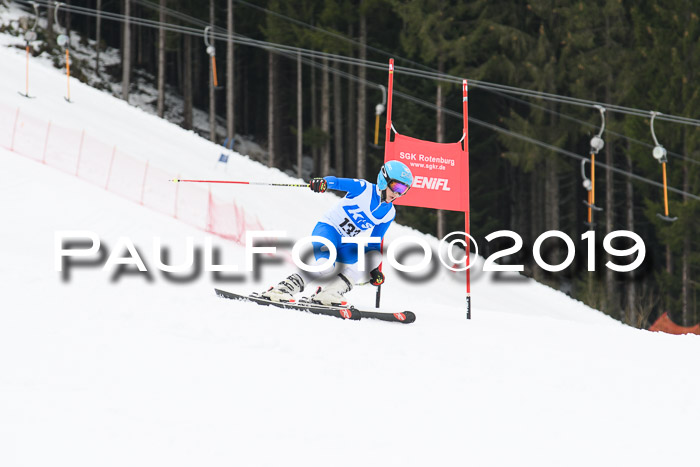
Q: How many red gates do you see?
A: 1